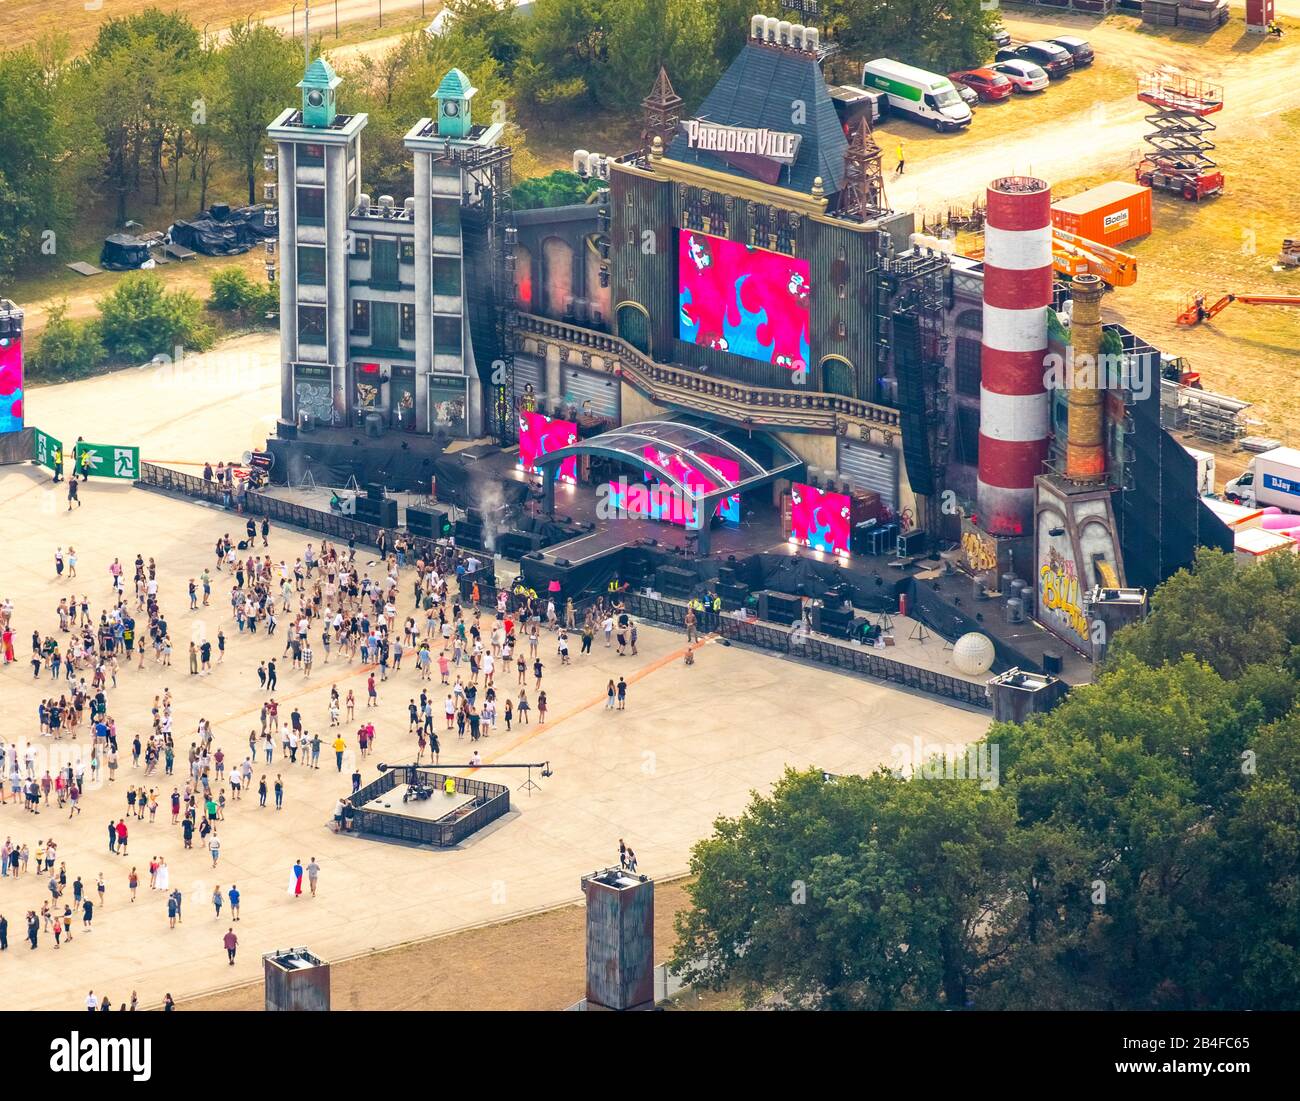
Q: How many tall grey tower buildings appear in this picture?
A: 2